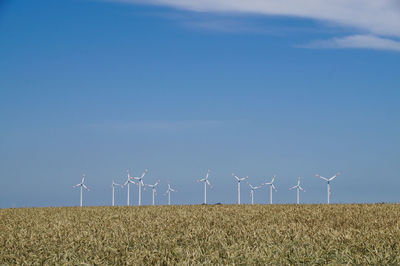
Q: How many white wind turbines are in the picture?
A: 12